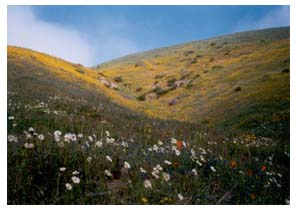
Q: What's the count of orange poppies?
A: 6